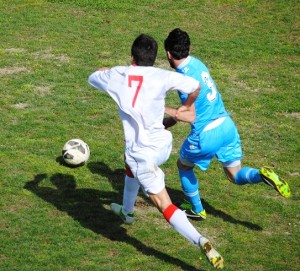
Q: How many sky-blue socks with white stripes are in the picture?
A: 2